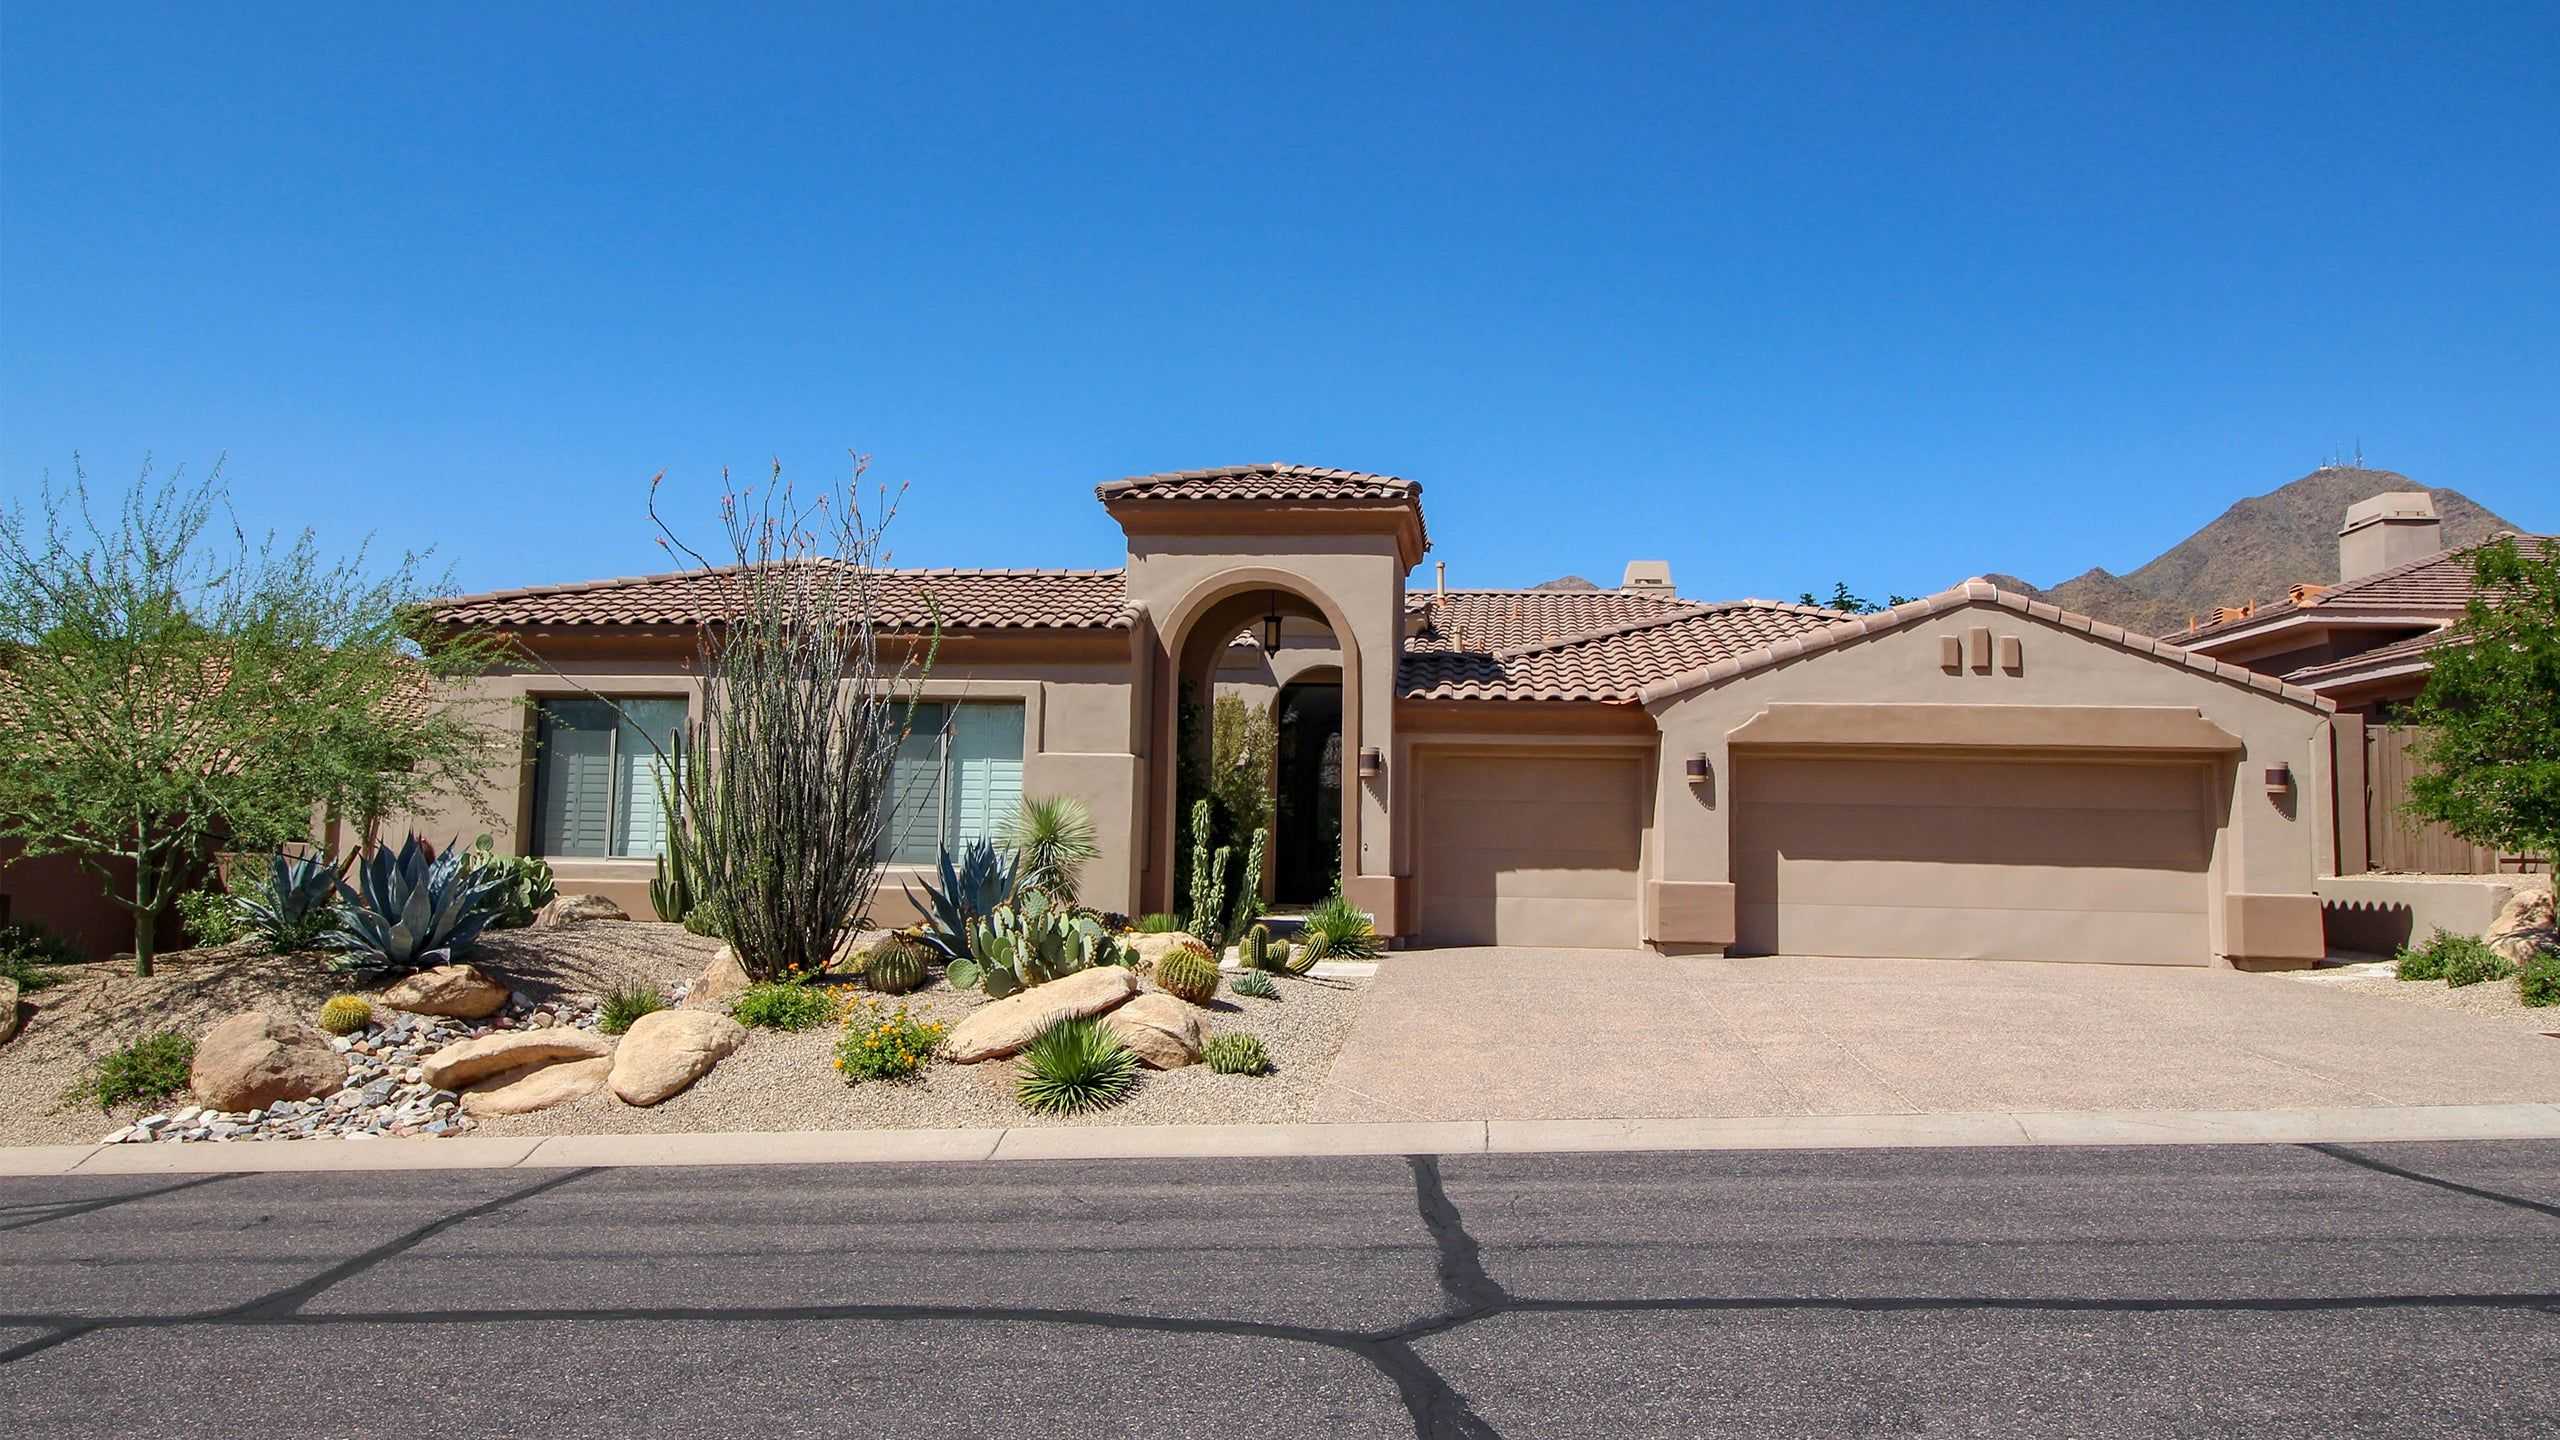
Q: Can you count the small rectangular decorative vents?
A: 3